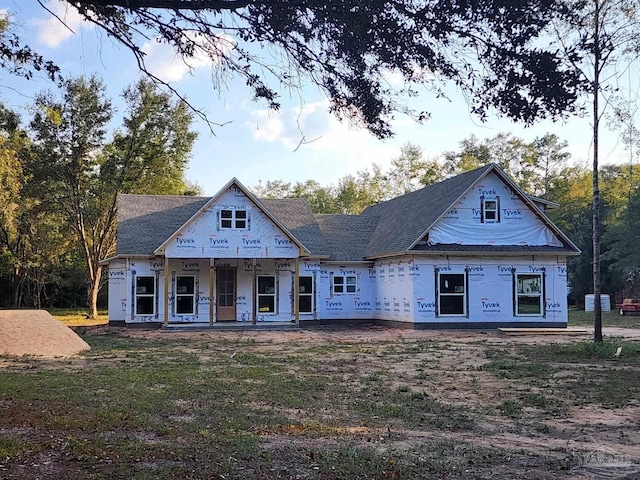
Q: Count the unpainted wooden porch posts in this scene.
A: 4